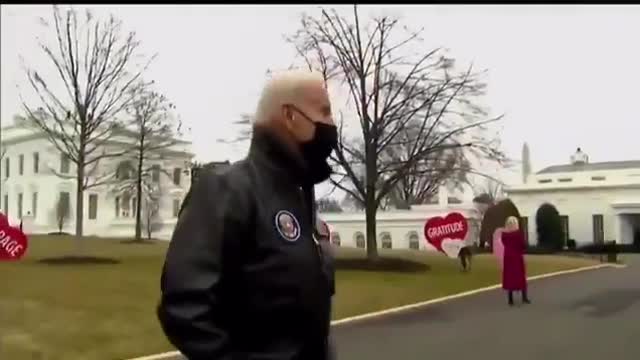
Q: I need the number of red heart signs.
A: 2